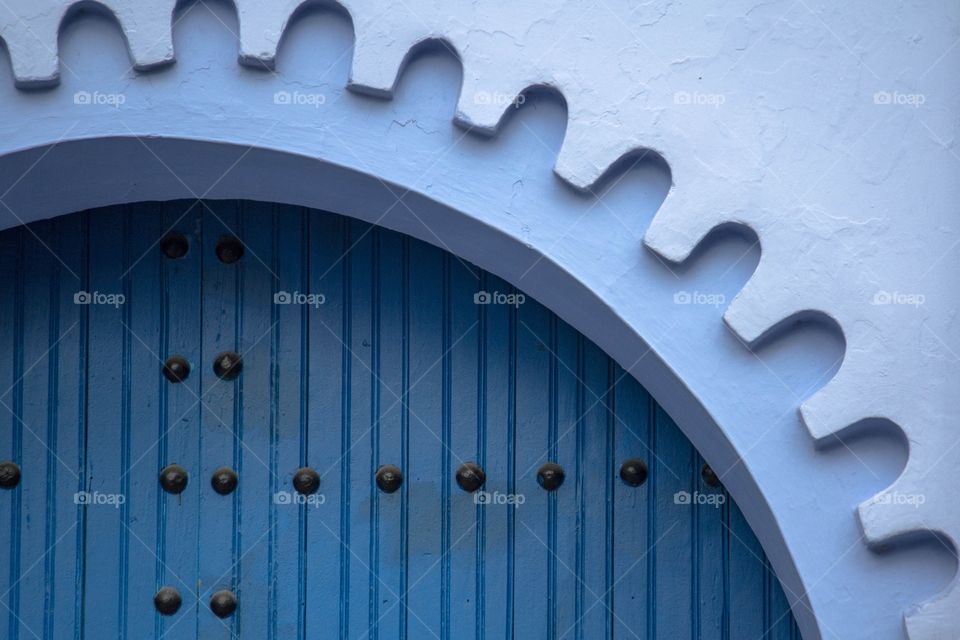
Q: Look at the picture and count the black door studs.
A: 15